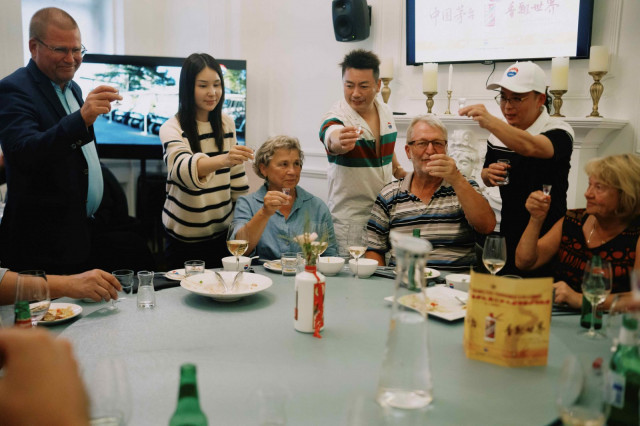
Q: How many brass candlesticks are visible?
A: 5